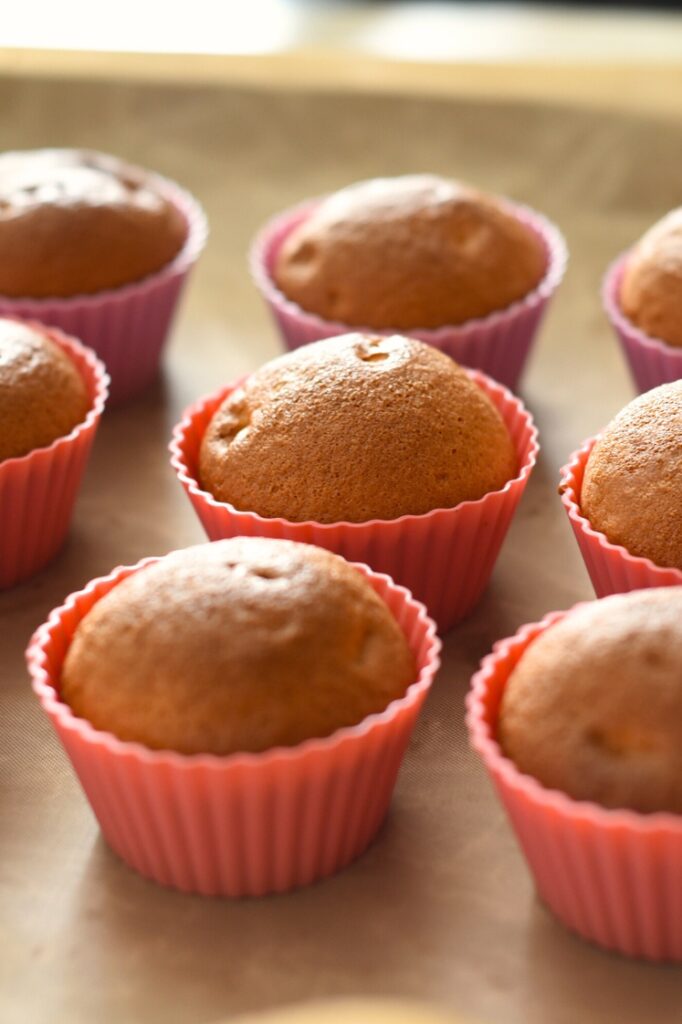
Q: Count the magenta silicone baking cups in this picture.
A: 3